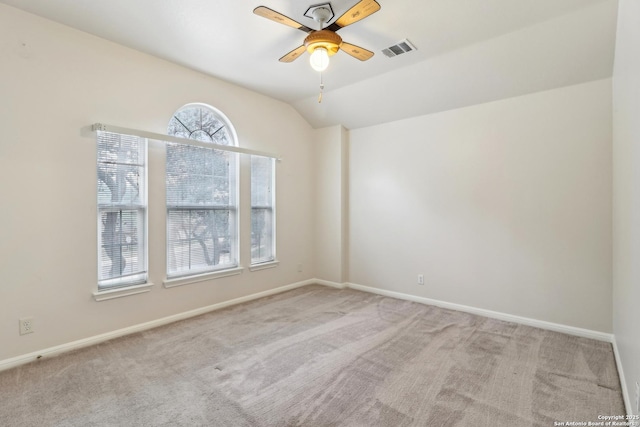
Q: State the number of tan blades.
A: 4